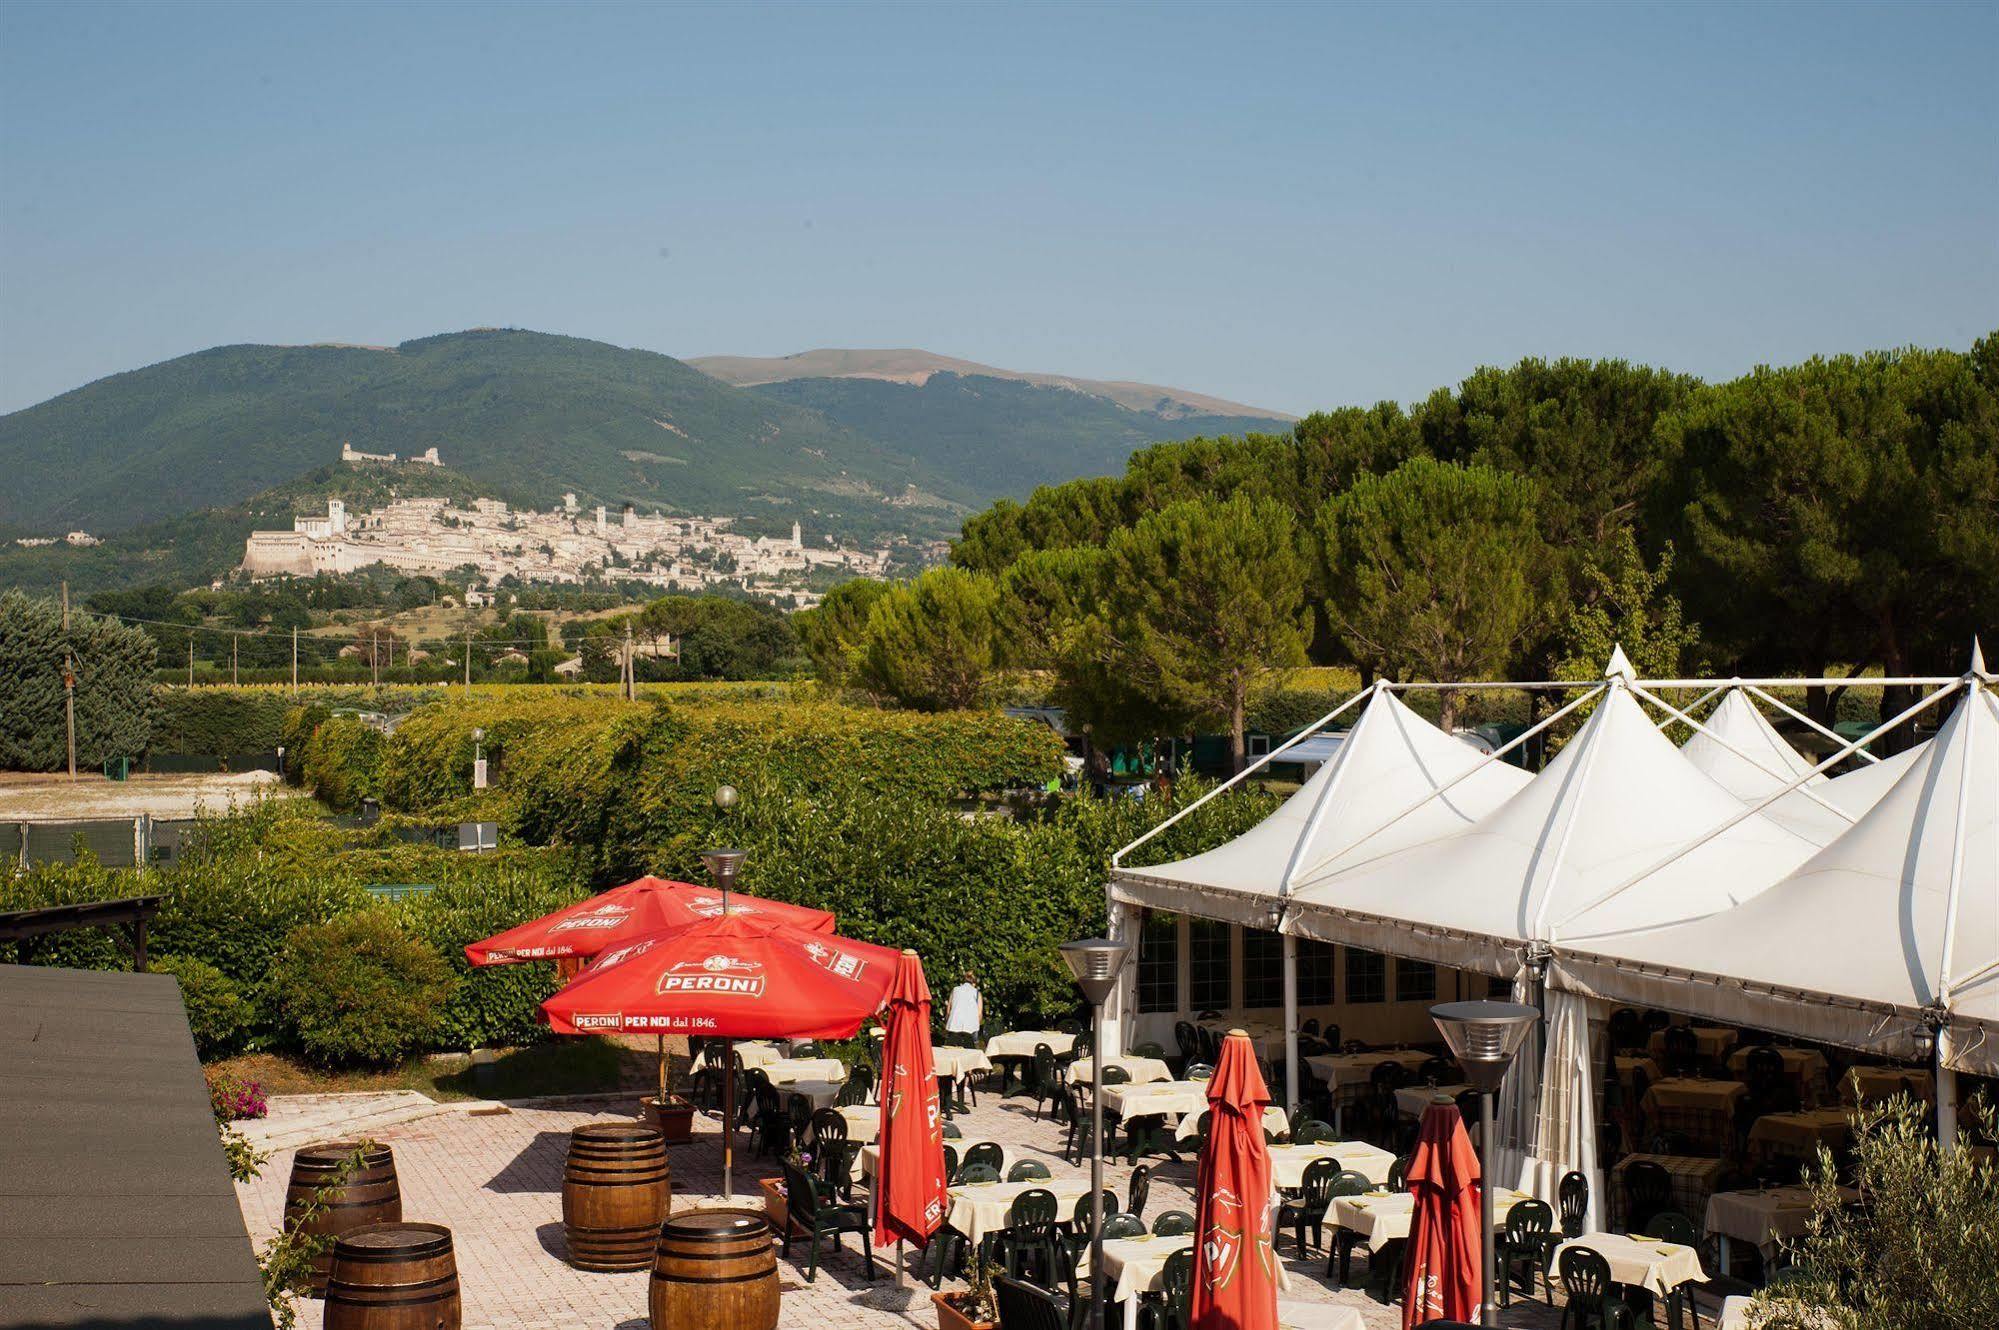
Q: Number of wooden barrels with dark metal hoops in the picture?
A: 4